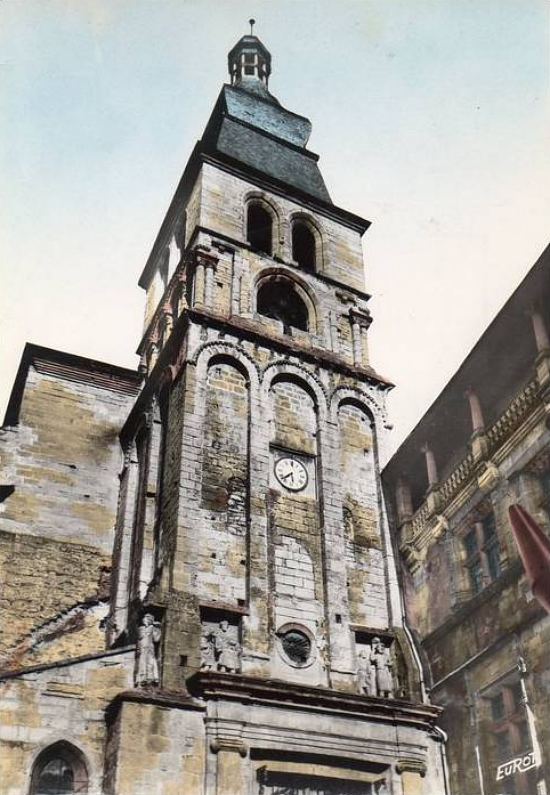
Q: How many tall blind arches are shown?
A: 3